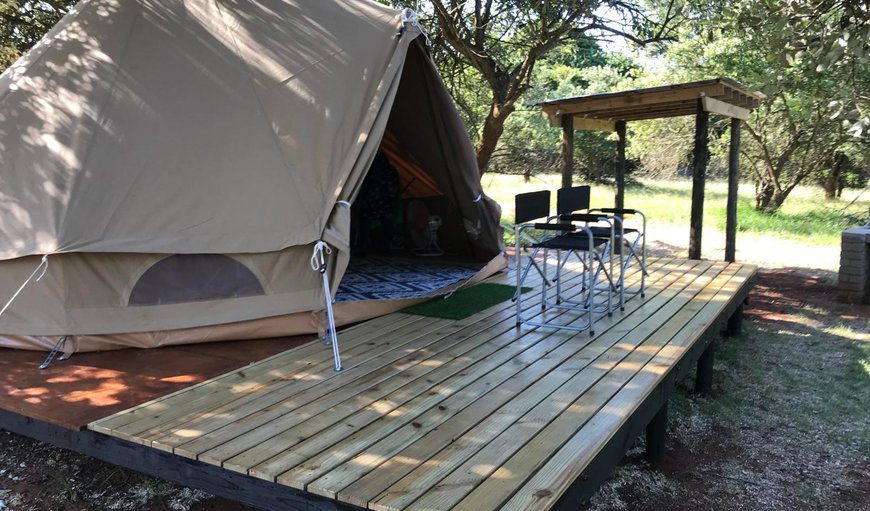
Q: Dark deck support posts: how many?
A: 3